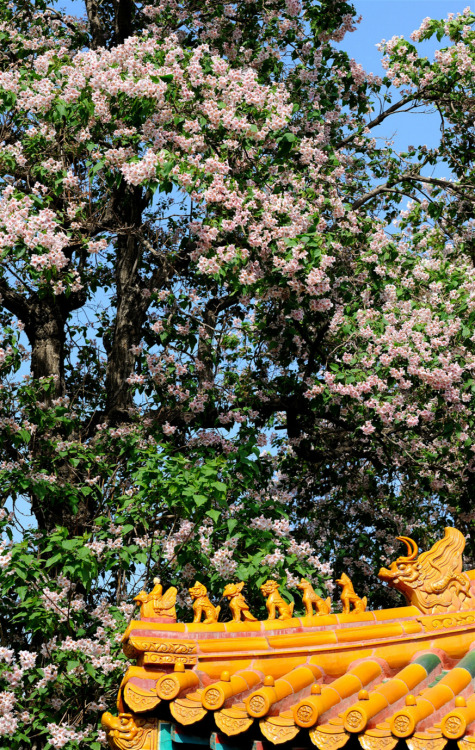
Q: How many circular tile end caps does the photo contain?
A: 7